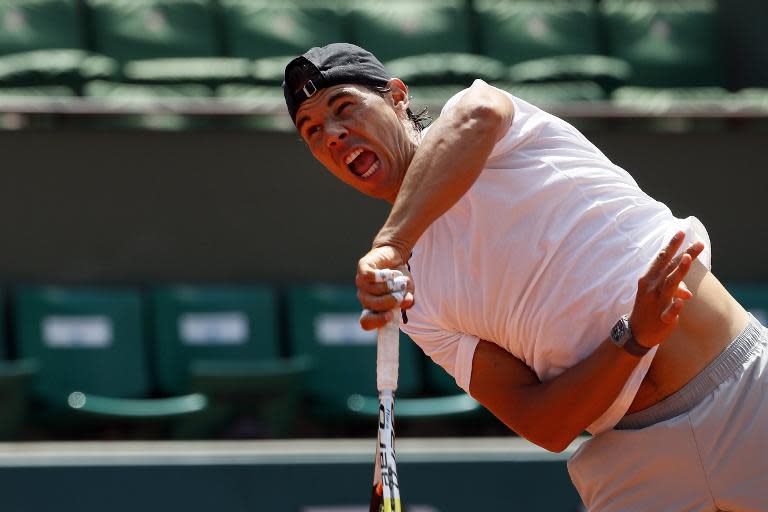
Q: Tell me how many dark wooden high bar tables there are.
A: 0